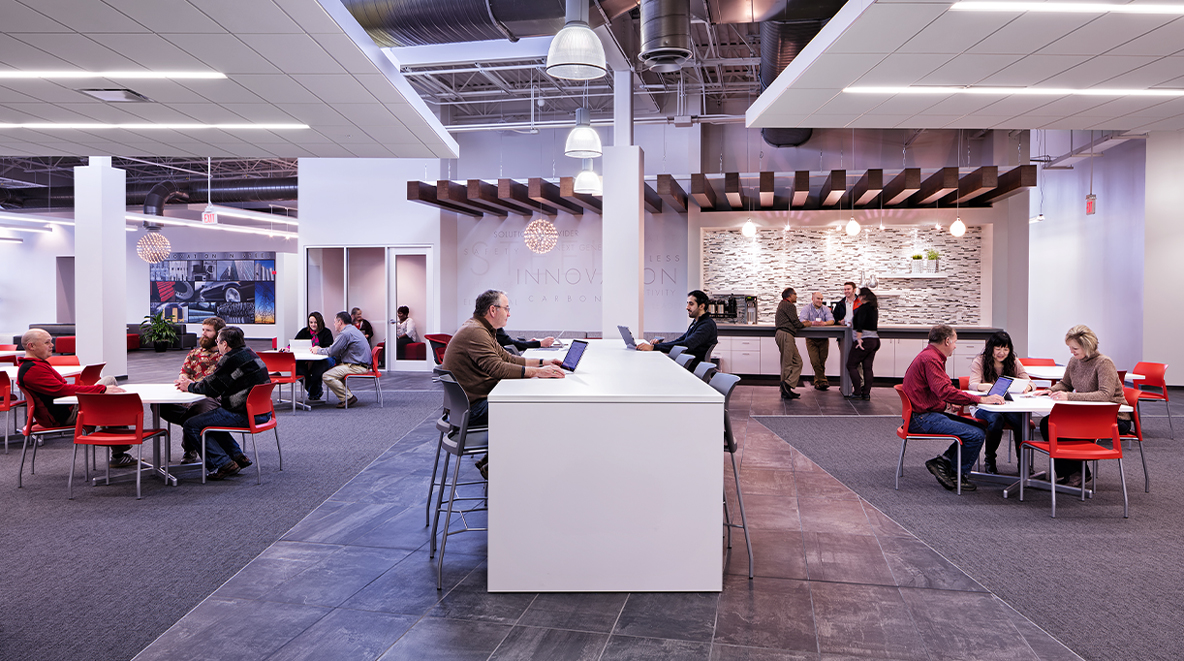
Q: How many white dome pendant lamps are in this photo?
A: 3